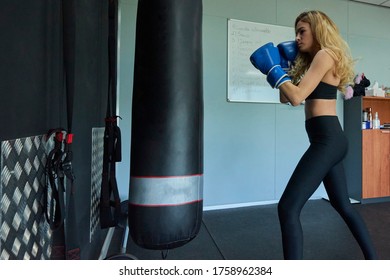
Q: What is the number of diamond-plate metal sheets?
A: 2